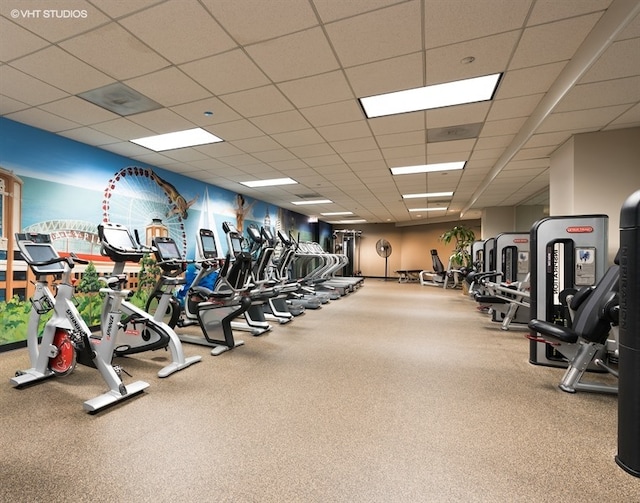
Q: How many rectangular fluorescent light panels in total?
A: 9